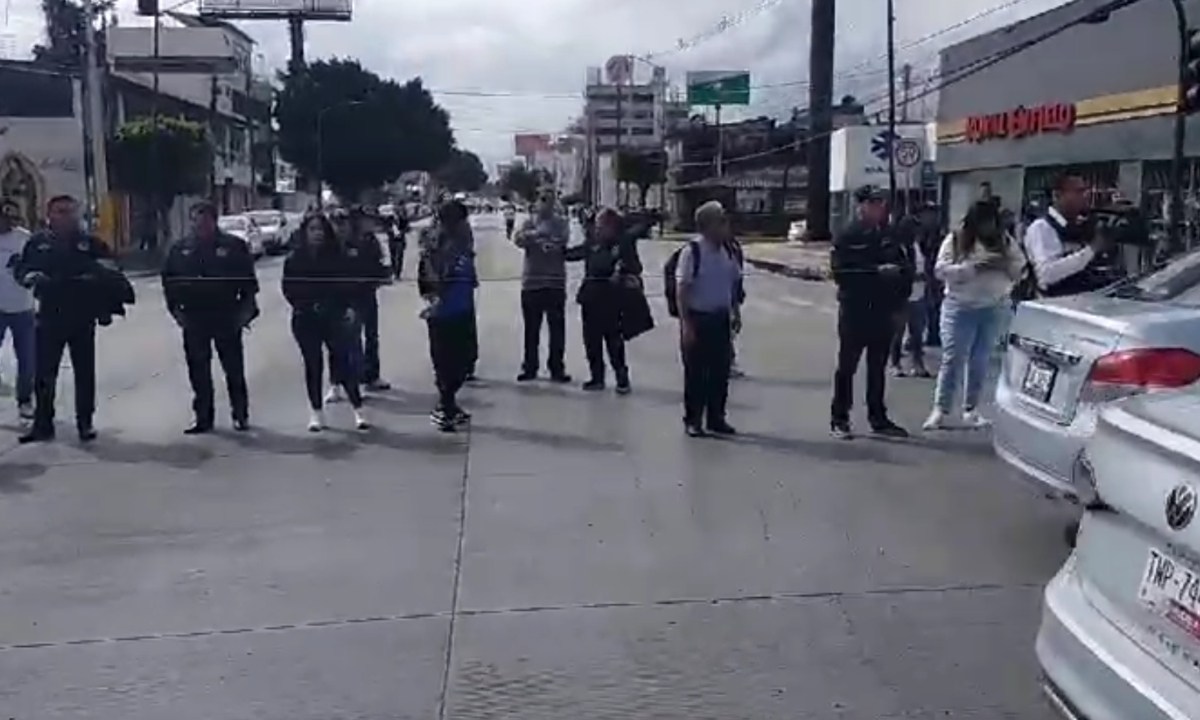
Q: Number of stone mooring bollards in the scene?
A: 0